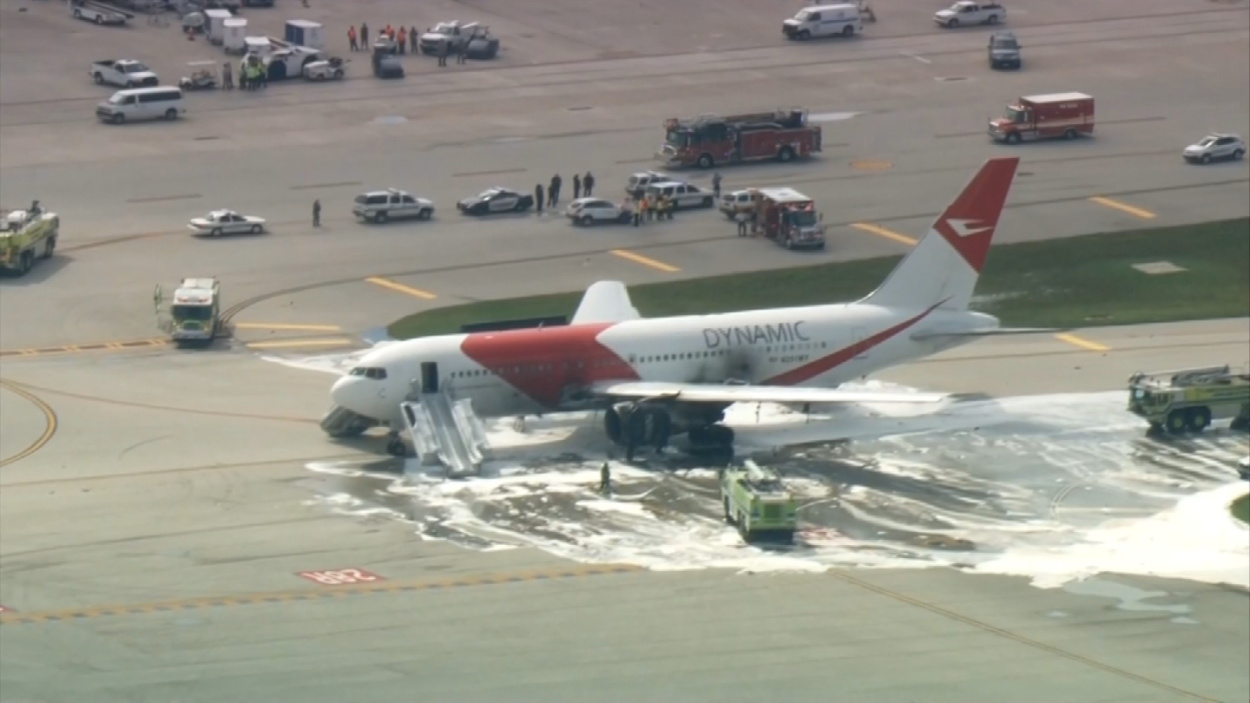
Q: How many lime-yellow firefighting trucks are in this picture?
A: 4